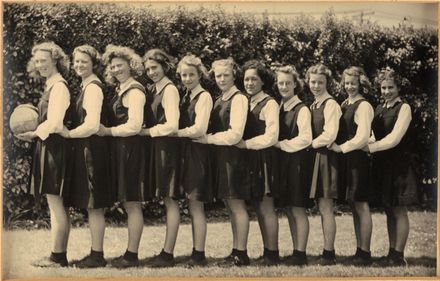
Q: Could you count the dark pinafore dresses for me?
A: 11